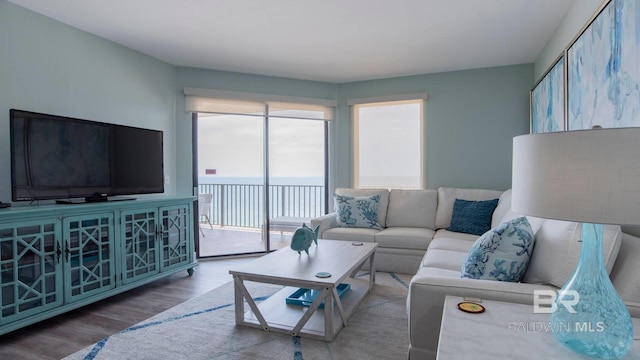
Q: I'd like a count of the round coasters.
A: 3